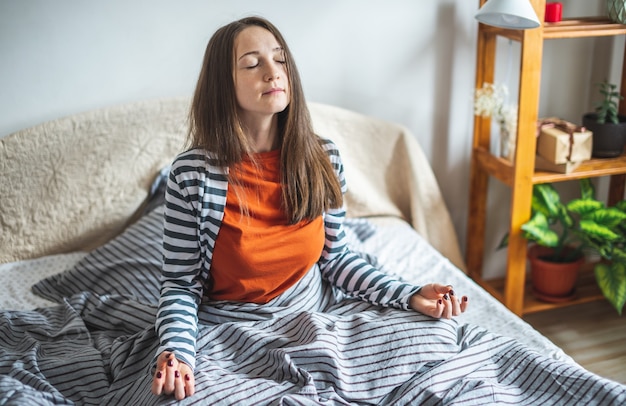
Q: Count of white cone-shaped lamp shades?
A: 1